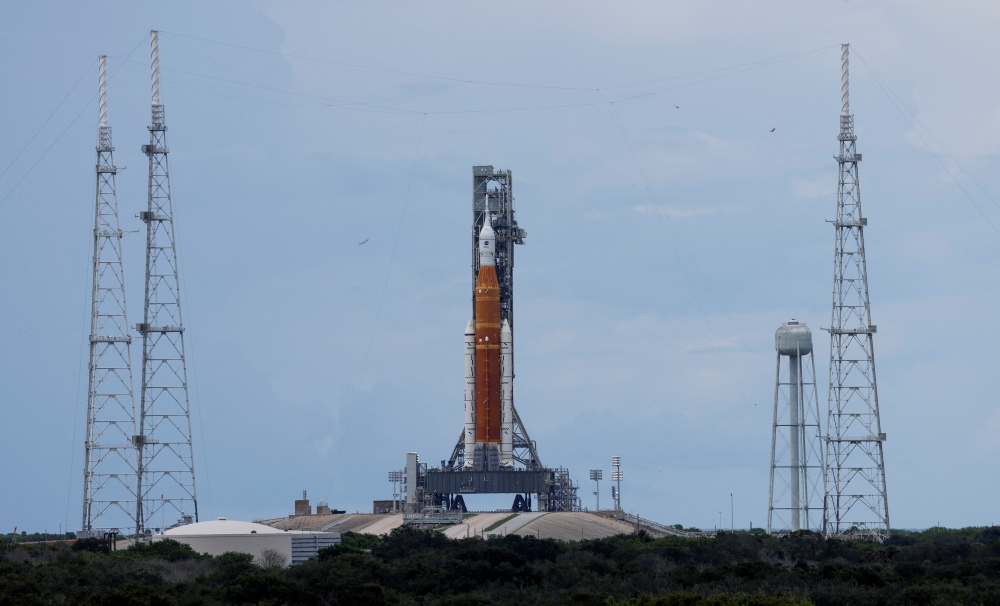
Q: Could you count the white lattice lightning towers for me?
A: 3